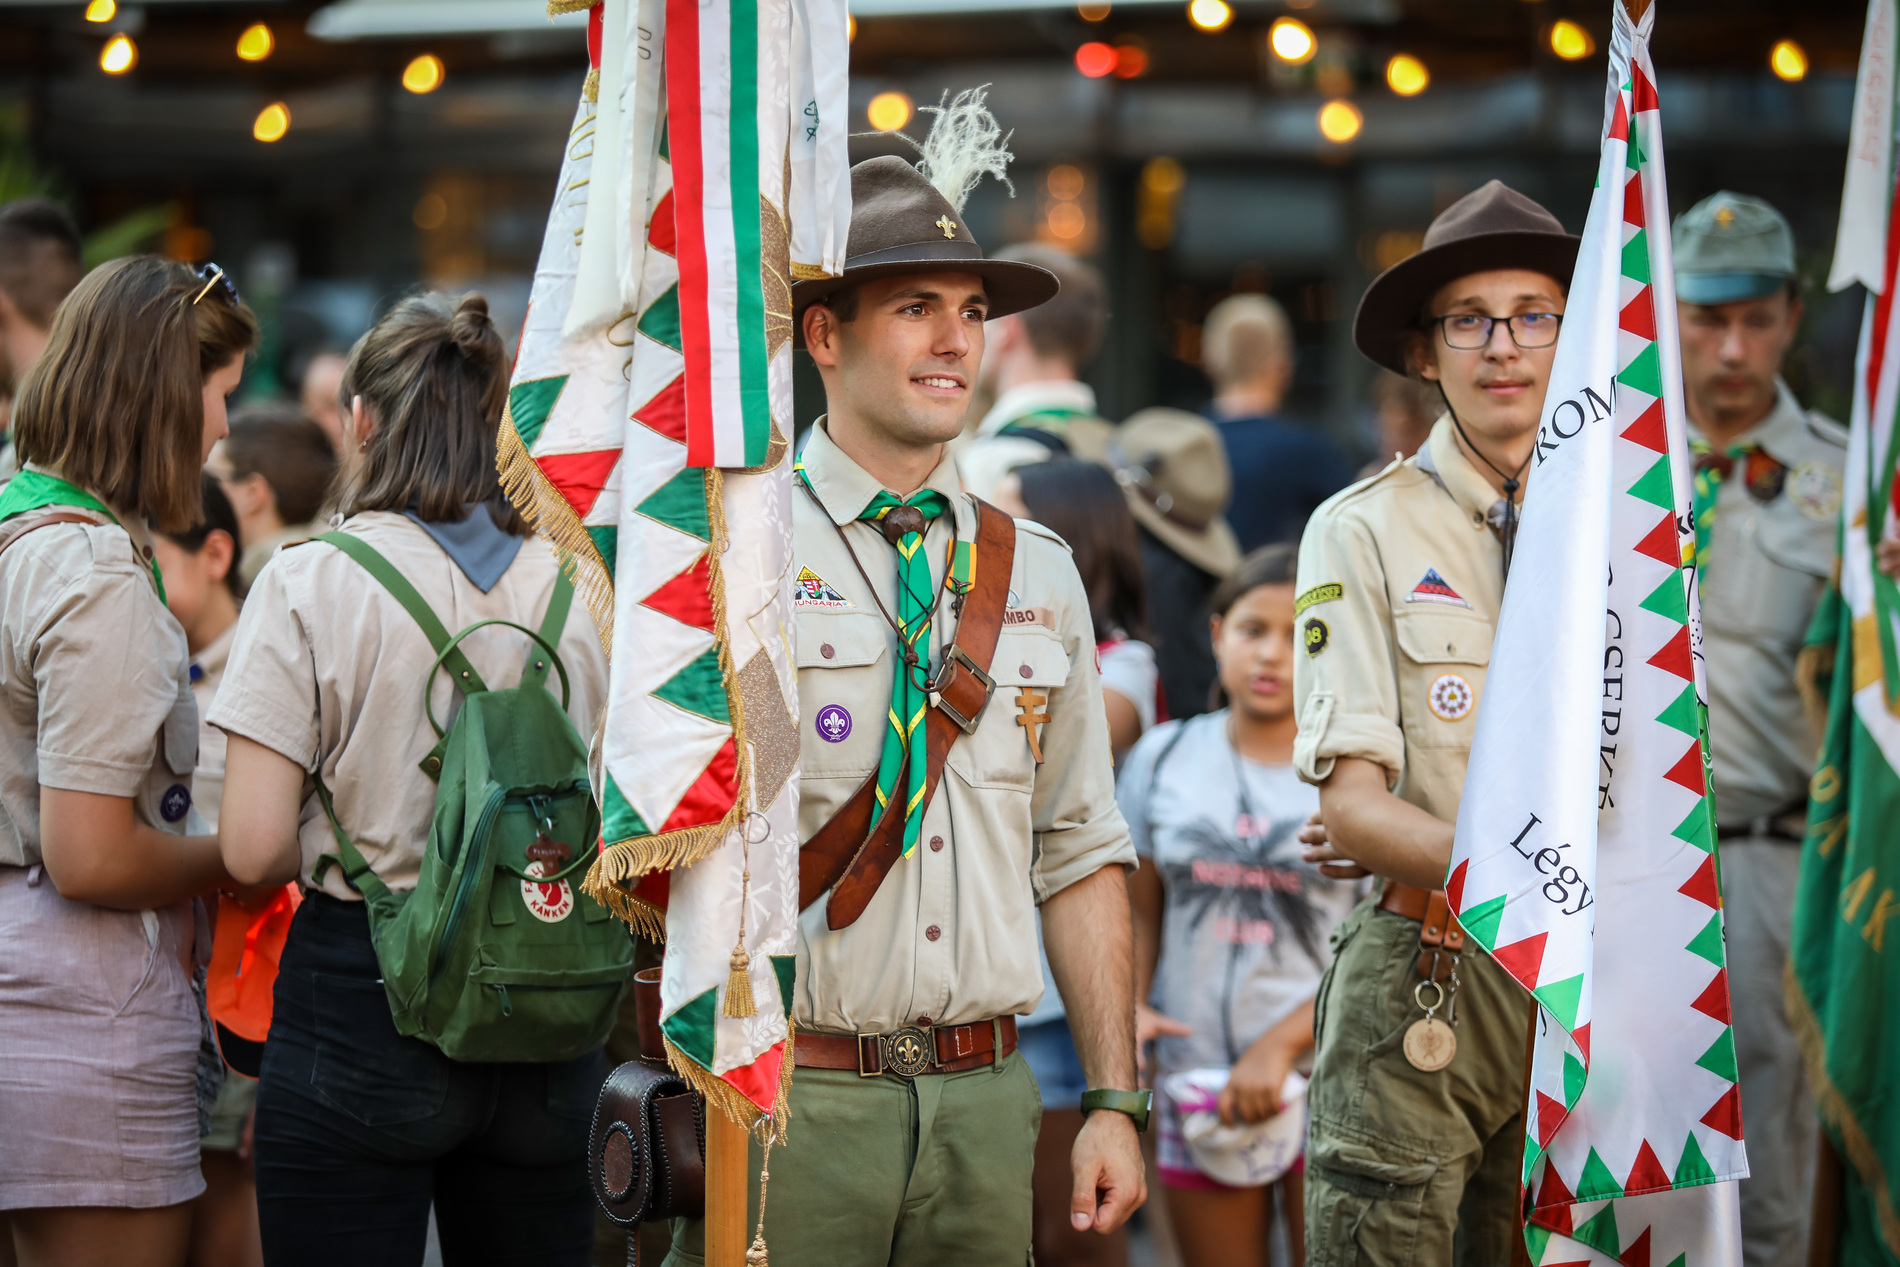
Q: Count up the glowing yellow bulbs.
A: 12